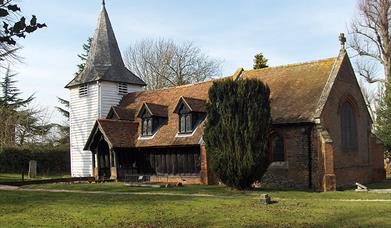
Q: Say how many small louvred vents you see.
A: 2